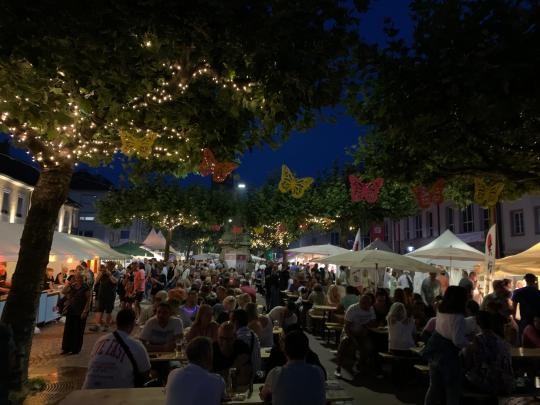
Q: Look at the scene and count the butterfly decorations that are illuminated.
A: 6